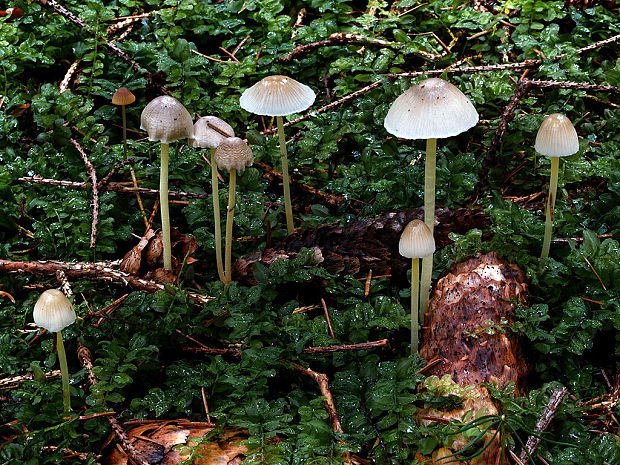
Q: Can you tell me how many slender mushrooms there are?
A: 9